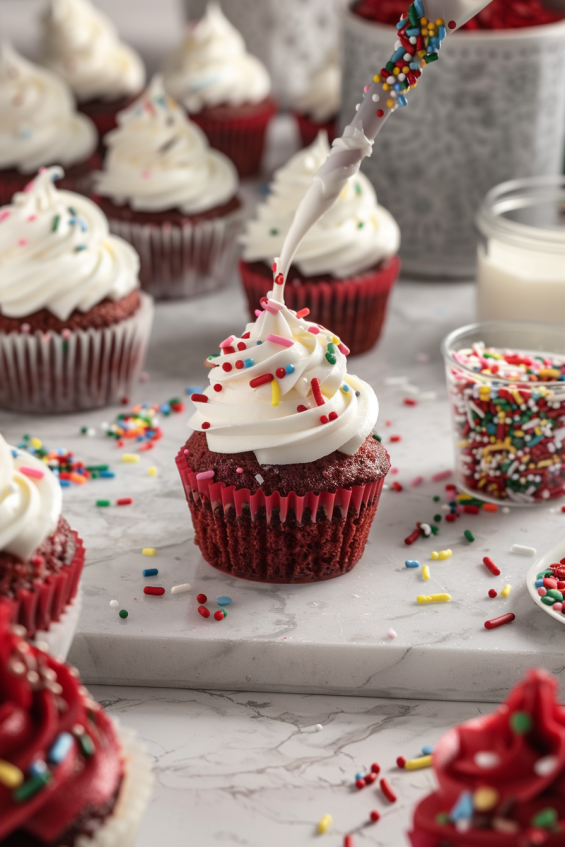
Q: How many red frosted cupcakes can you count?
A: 2